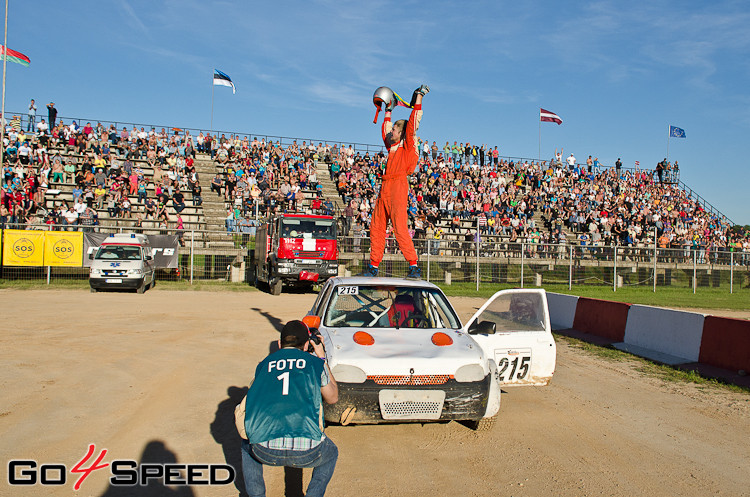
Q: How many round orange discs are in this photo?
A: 2